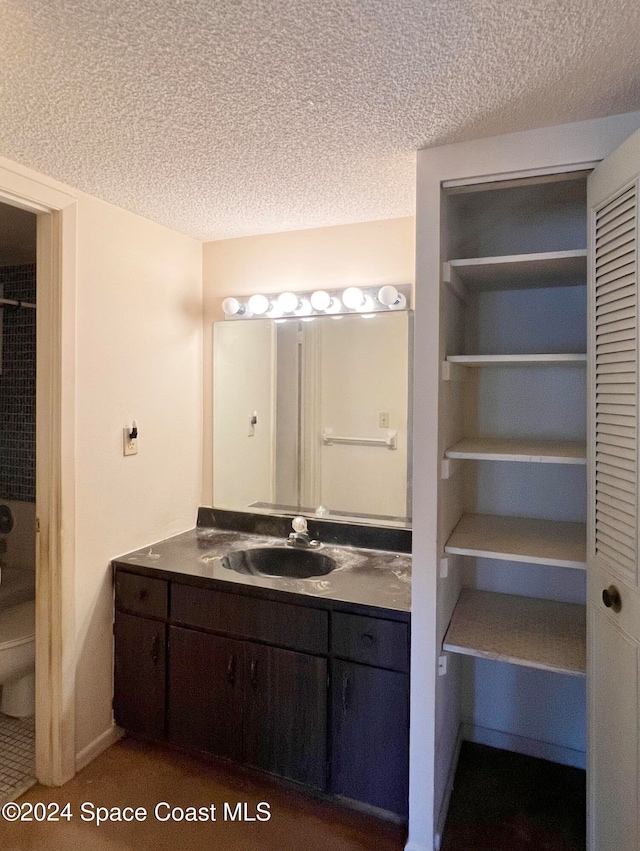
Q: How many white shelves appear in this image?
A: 5